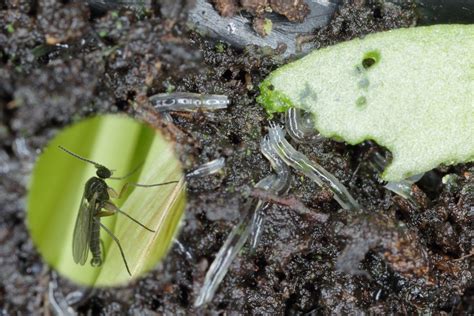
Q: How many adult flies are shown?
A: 1